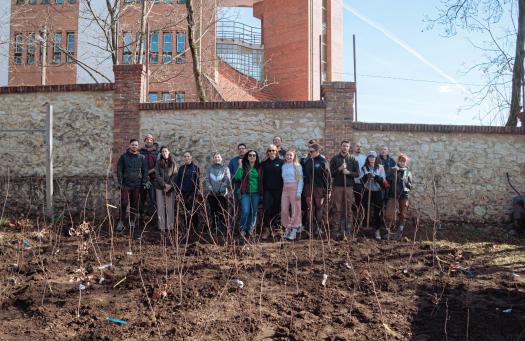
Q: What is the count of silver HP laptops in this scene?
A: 0